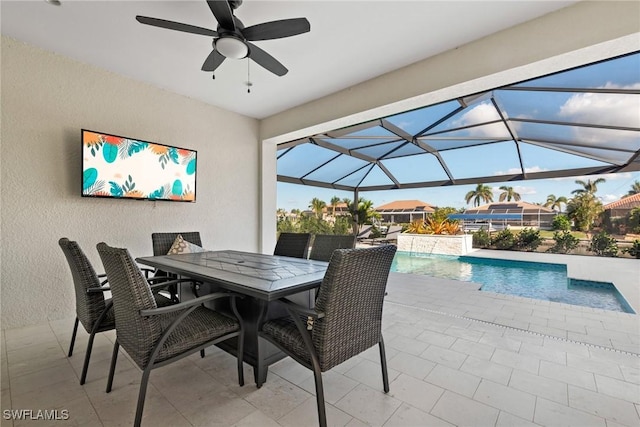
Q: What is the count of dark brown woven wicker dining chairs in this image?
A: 6